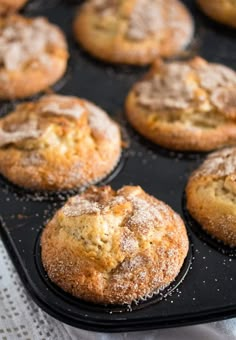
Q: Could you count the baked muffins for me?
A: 8